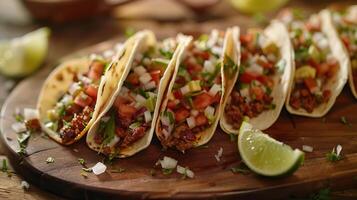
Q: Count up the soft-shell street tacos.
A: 6